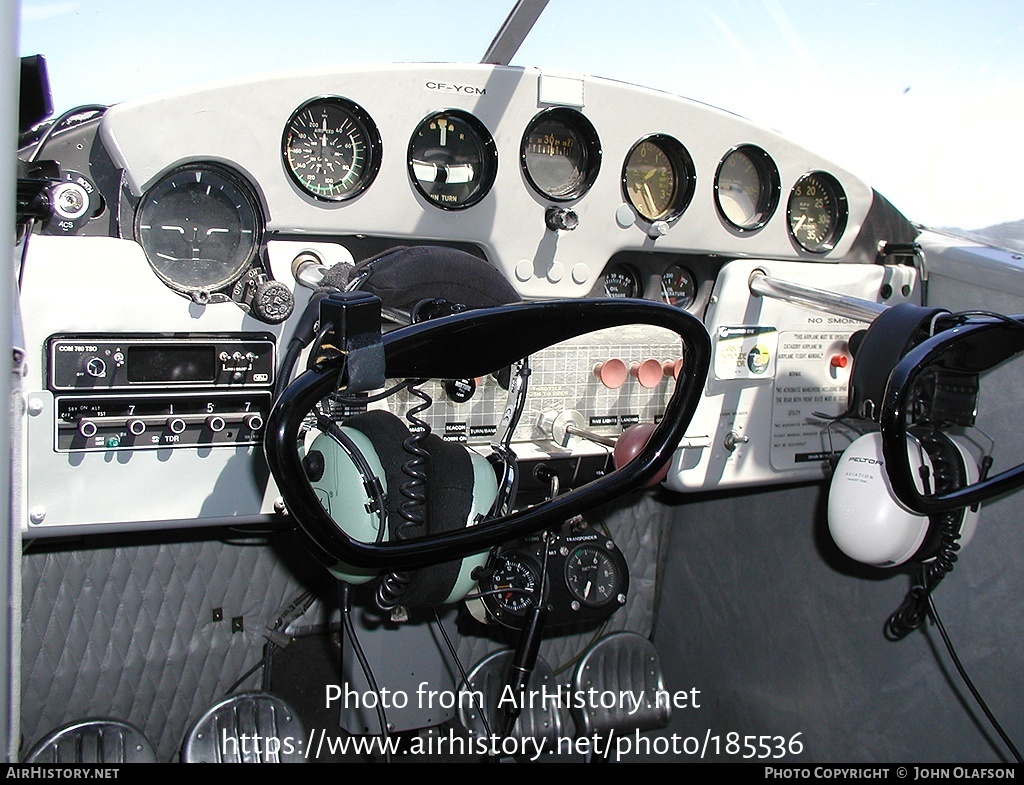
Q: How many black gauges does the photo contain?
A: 11